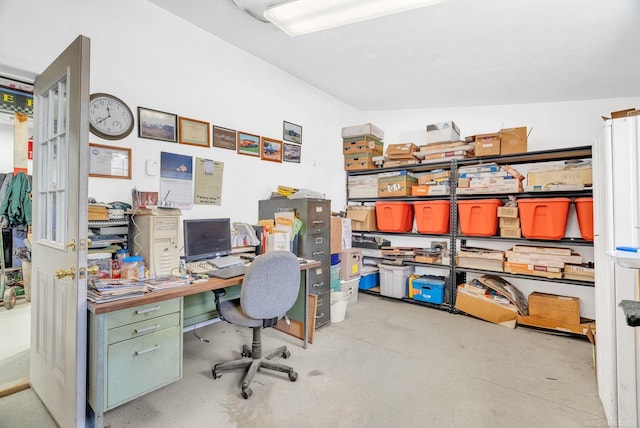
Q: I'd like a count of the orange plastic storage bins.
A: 5